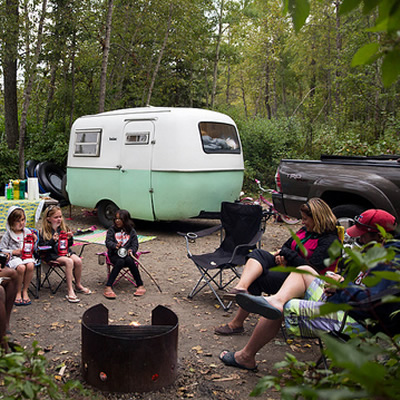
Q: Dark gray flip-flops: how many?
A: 2